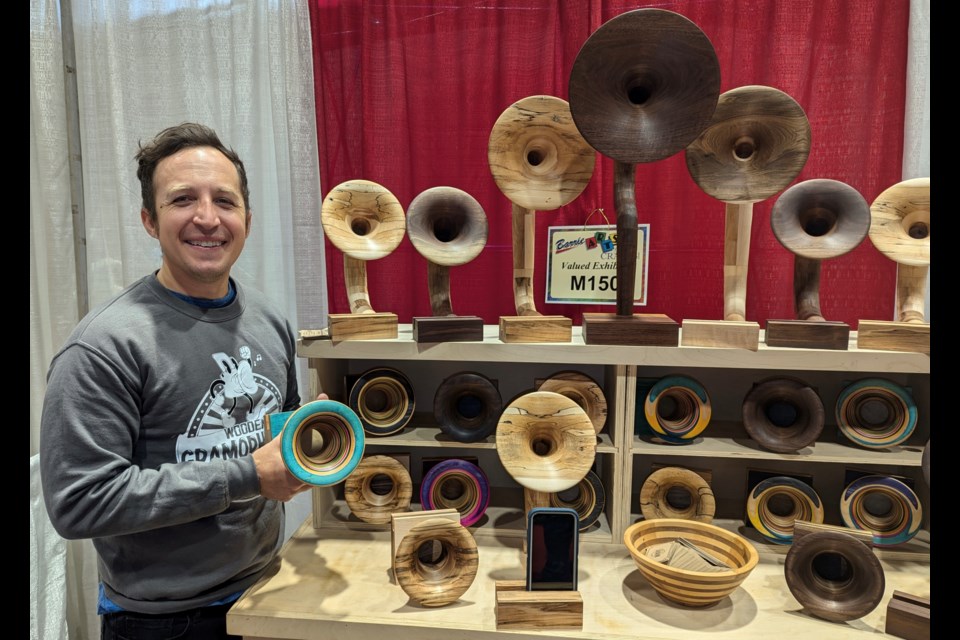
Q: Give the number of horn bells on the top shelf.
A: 7